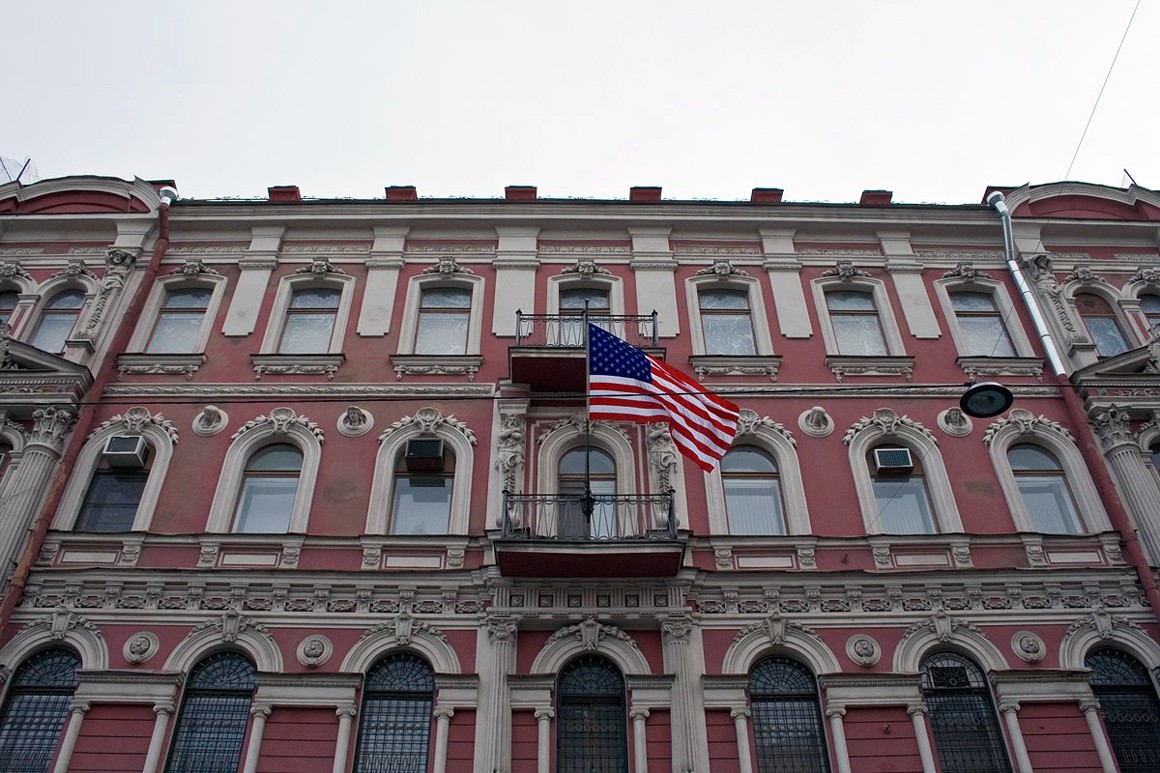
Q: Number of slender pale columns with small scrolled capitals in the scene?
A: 12